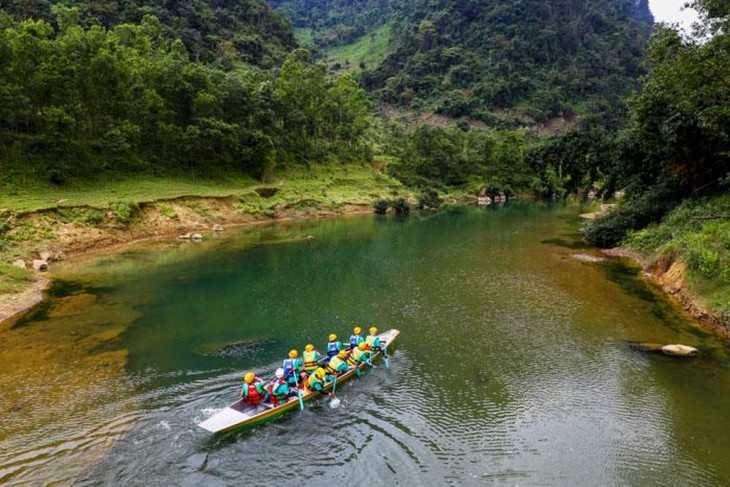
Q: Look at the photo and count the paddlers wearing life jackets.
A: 10